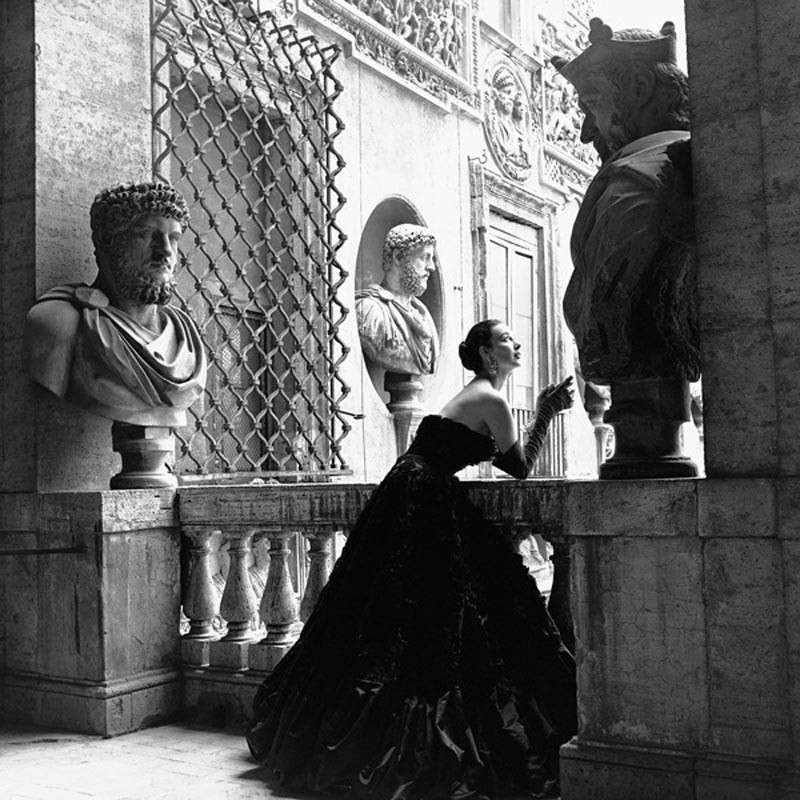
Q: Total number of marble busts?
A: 3